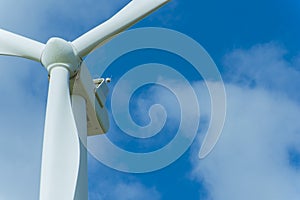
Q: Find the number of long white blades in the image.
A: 3